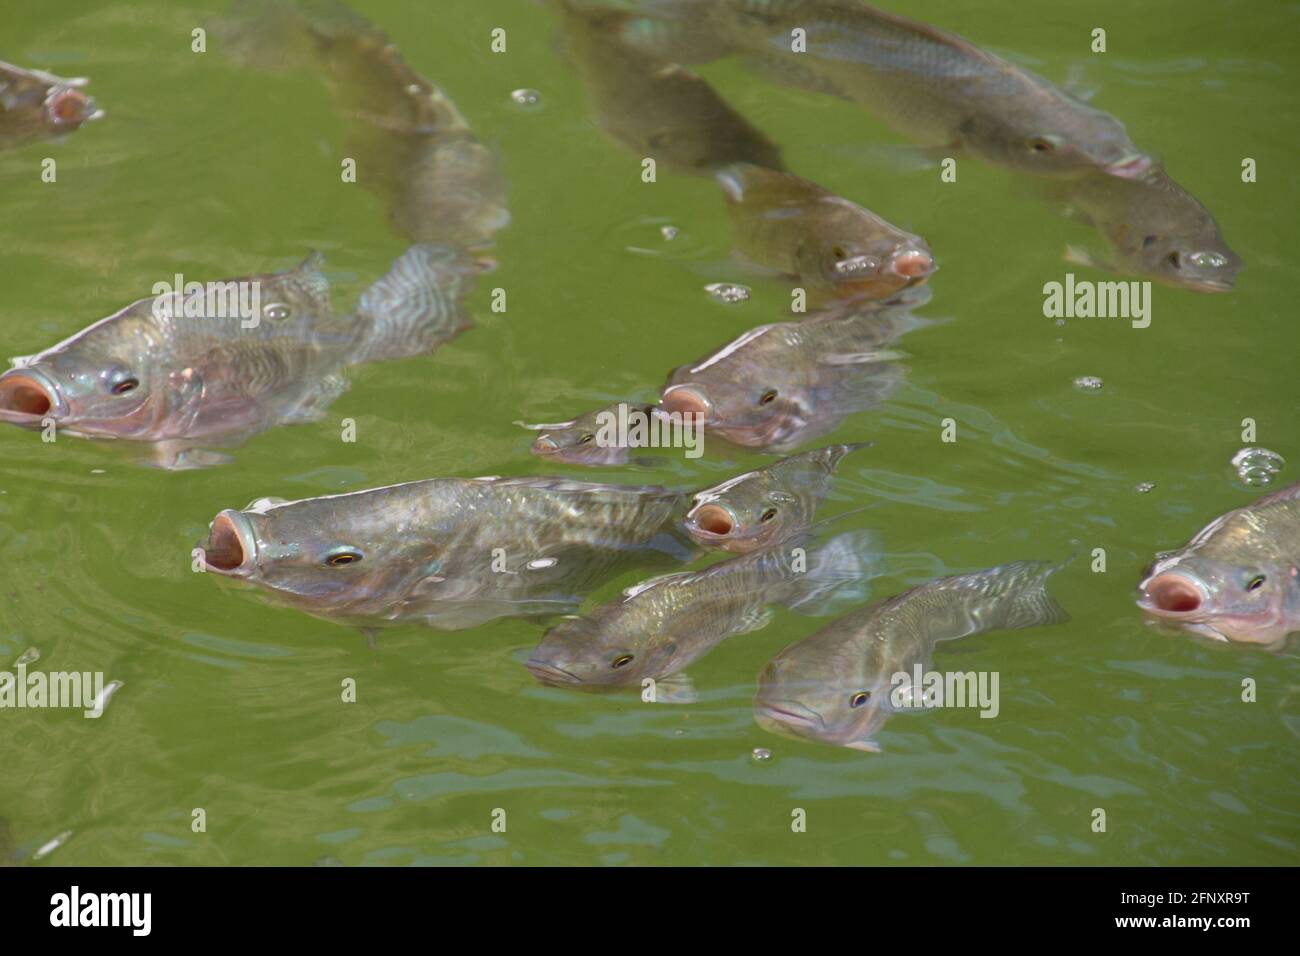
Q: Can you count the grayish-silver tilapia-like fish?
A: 14